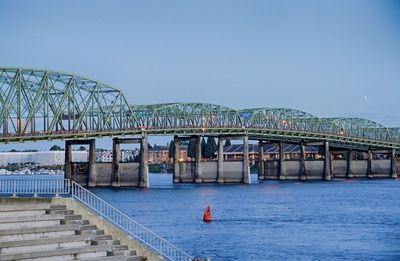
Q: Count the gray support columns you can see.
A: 15